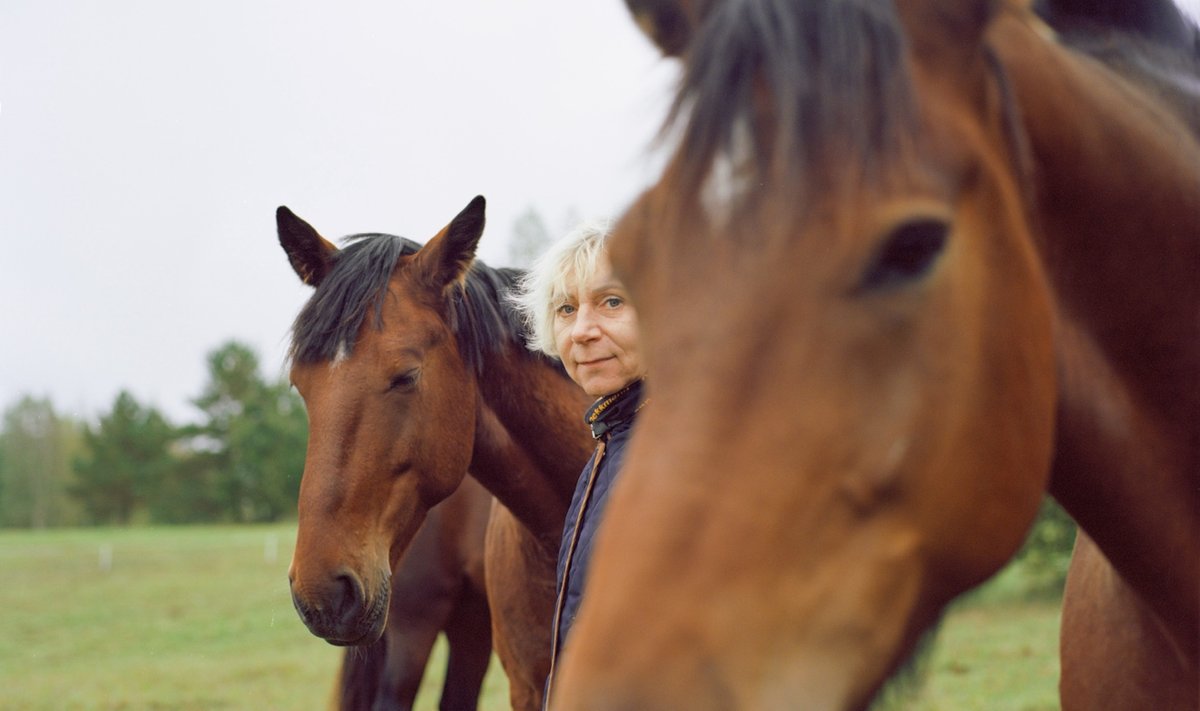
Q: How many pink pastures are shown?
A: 0